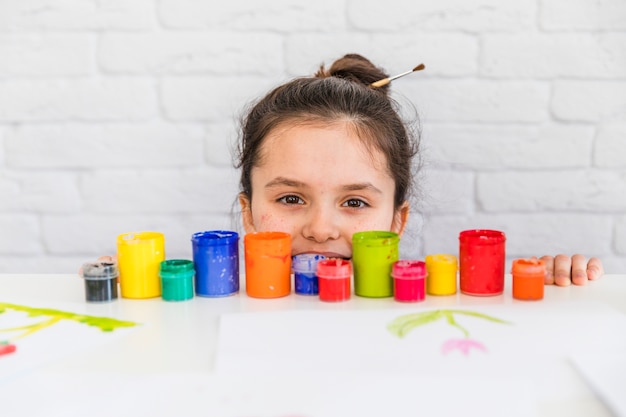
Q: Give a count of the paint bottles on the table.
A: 12